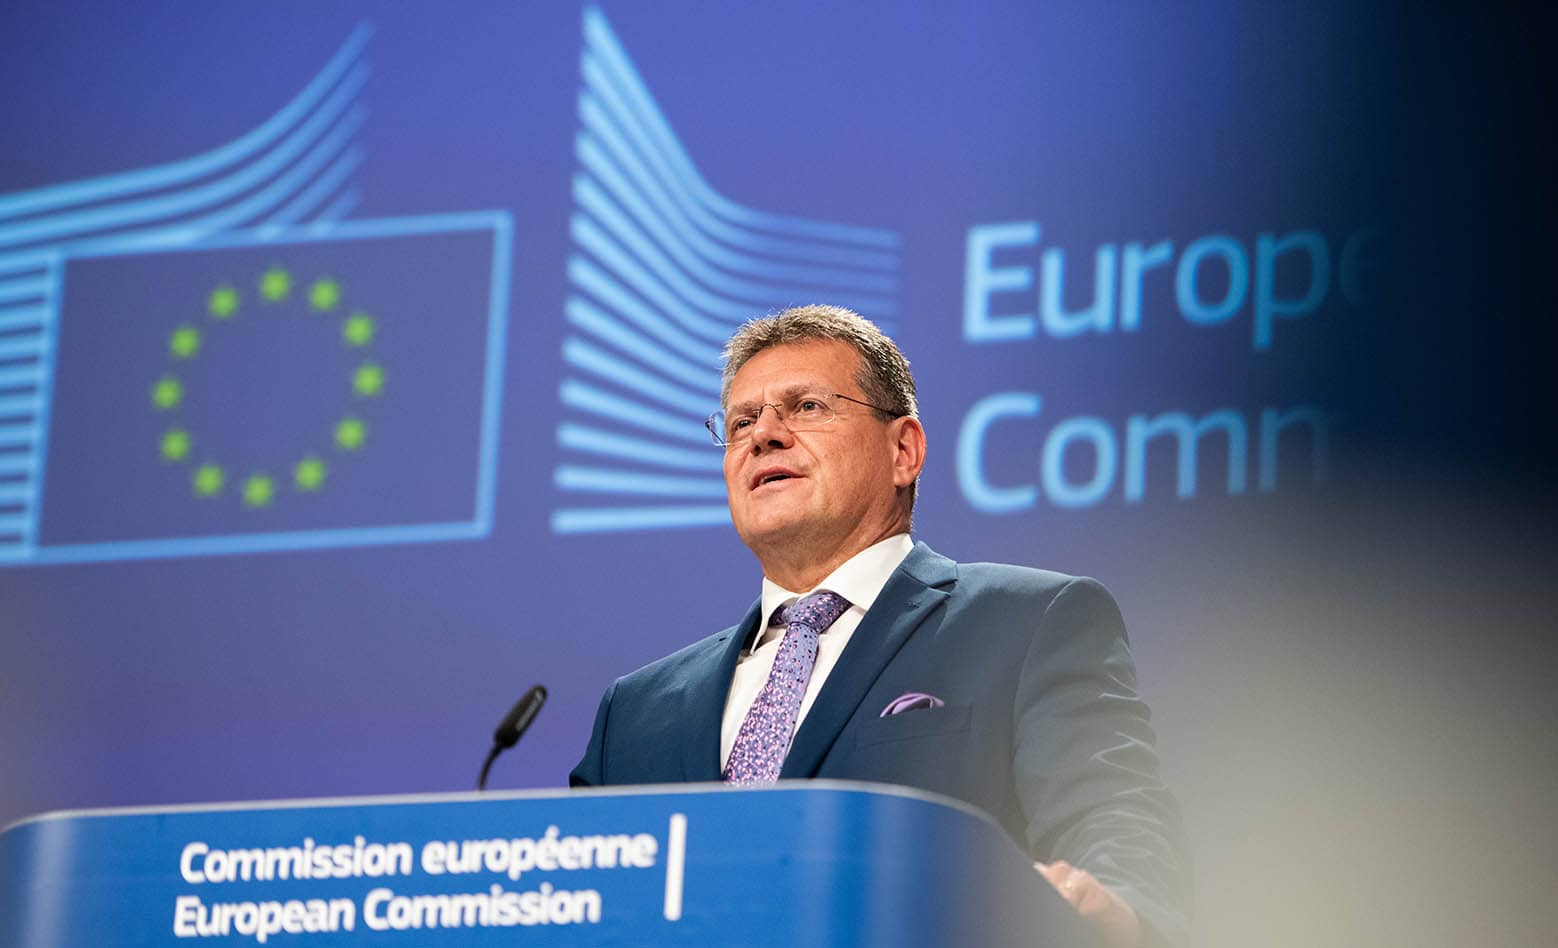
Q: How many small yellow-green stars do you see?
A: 12